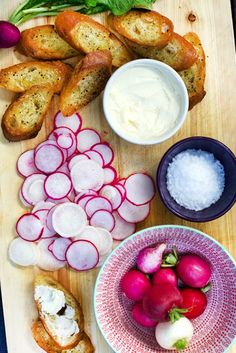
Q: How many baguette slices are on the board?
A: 10